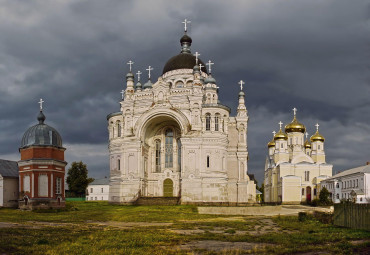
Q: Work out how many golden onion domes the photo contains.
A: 5